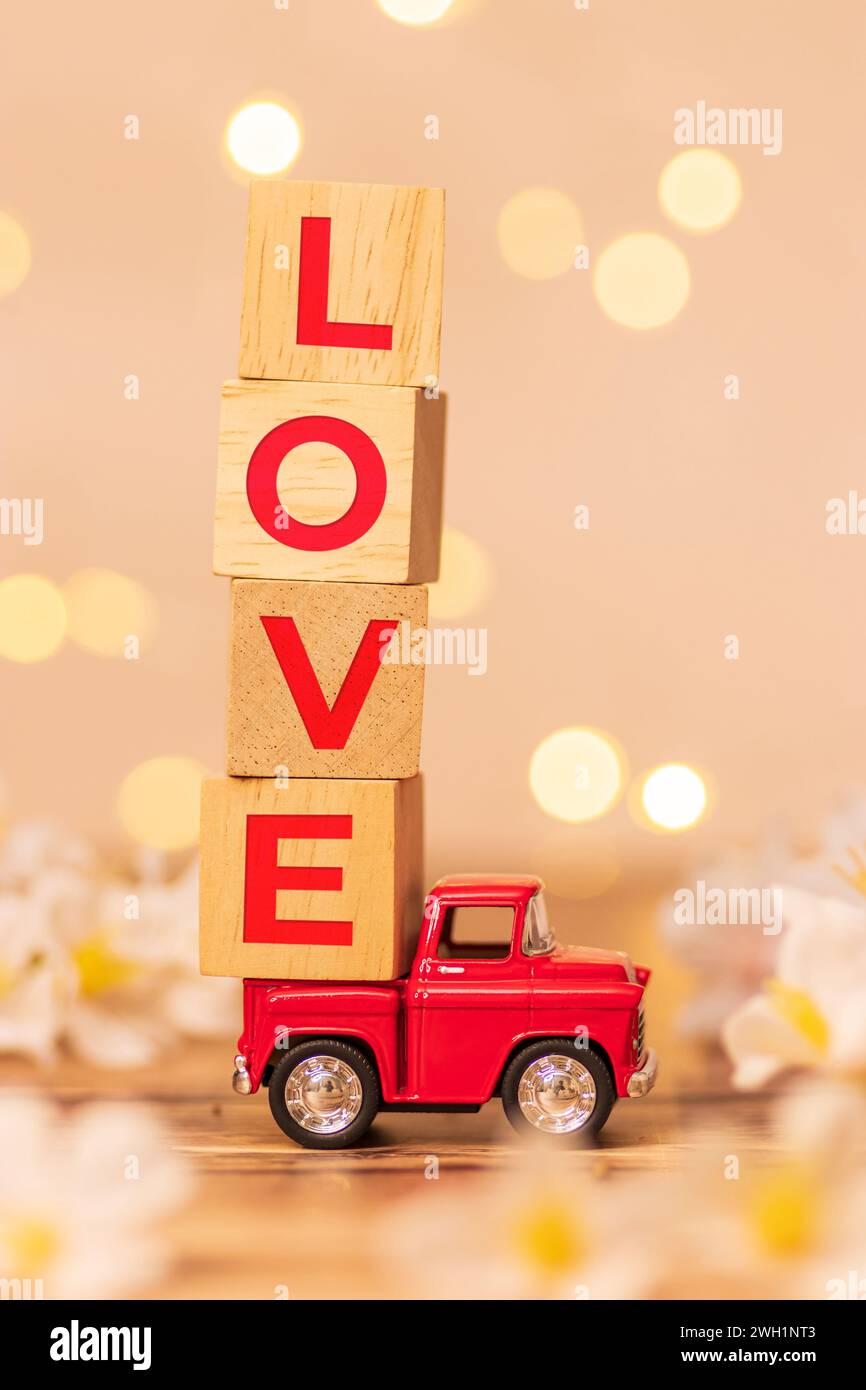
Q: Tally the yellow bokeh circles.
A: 12